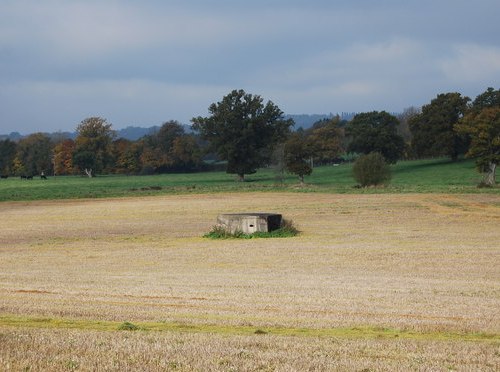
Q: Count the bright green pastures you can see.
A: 1